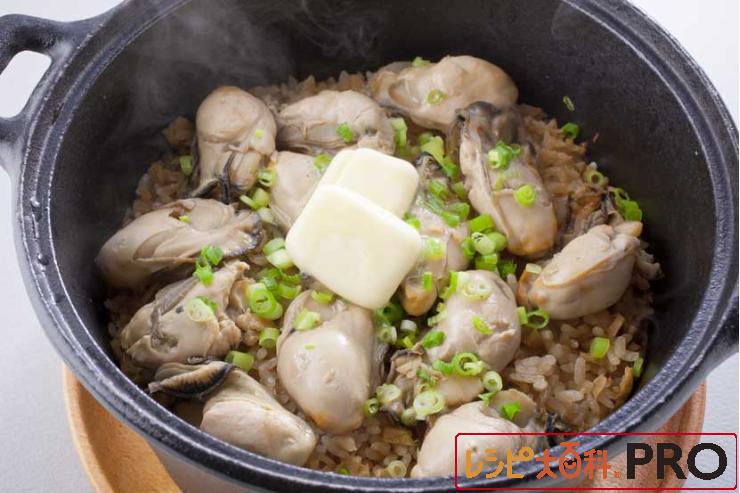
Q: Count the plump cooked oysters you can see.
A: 13